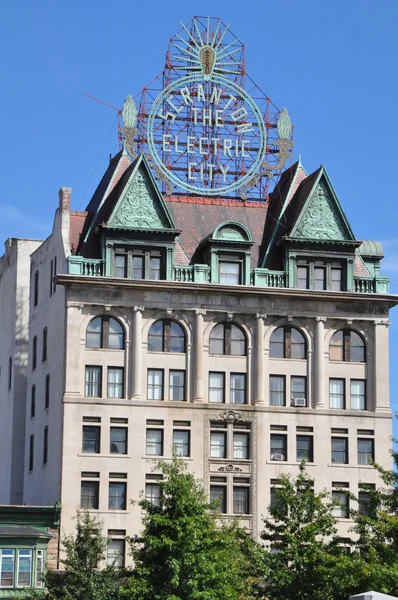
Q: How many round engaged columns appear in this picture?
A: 4